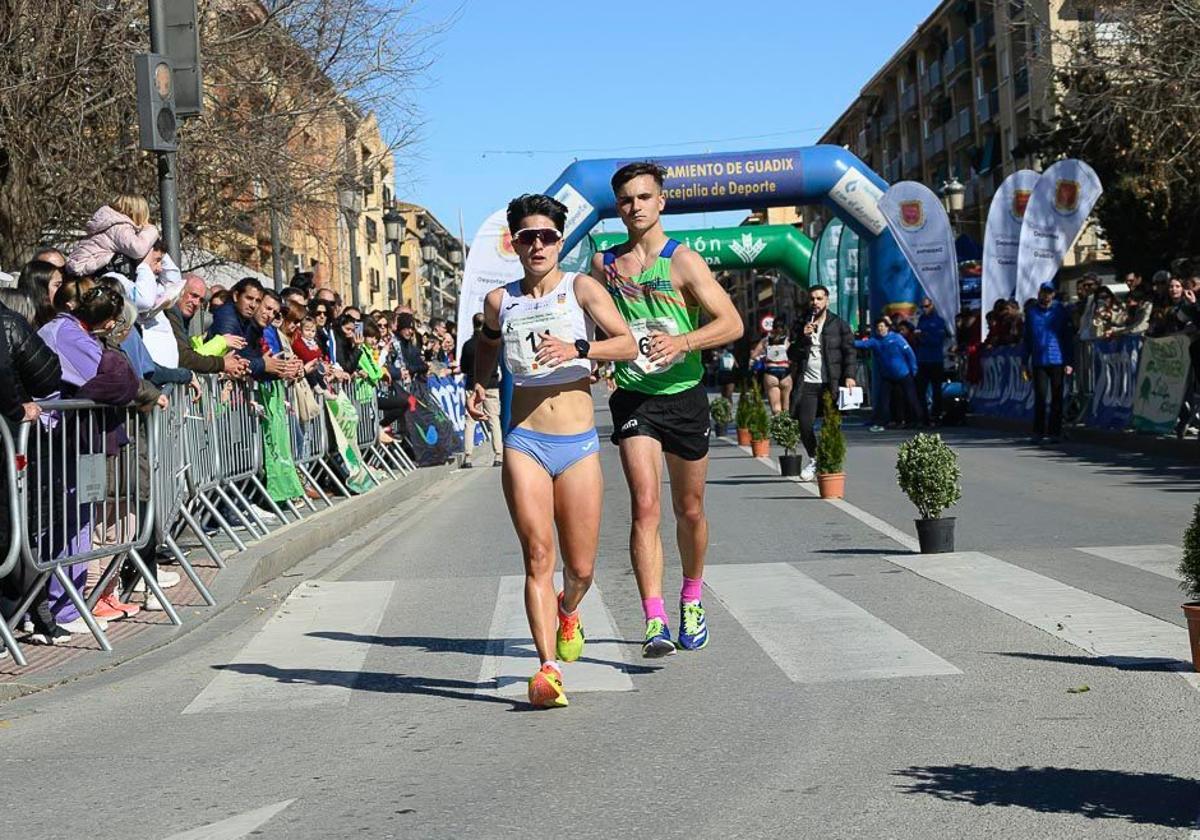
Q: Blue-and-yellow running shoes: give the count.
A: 2